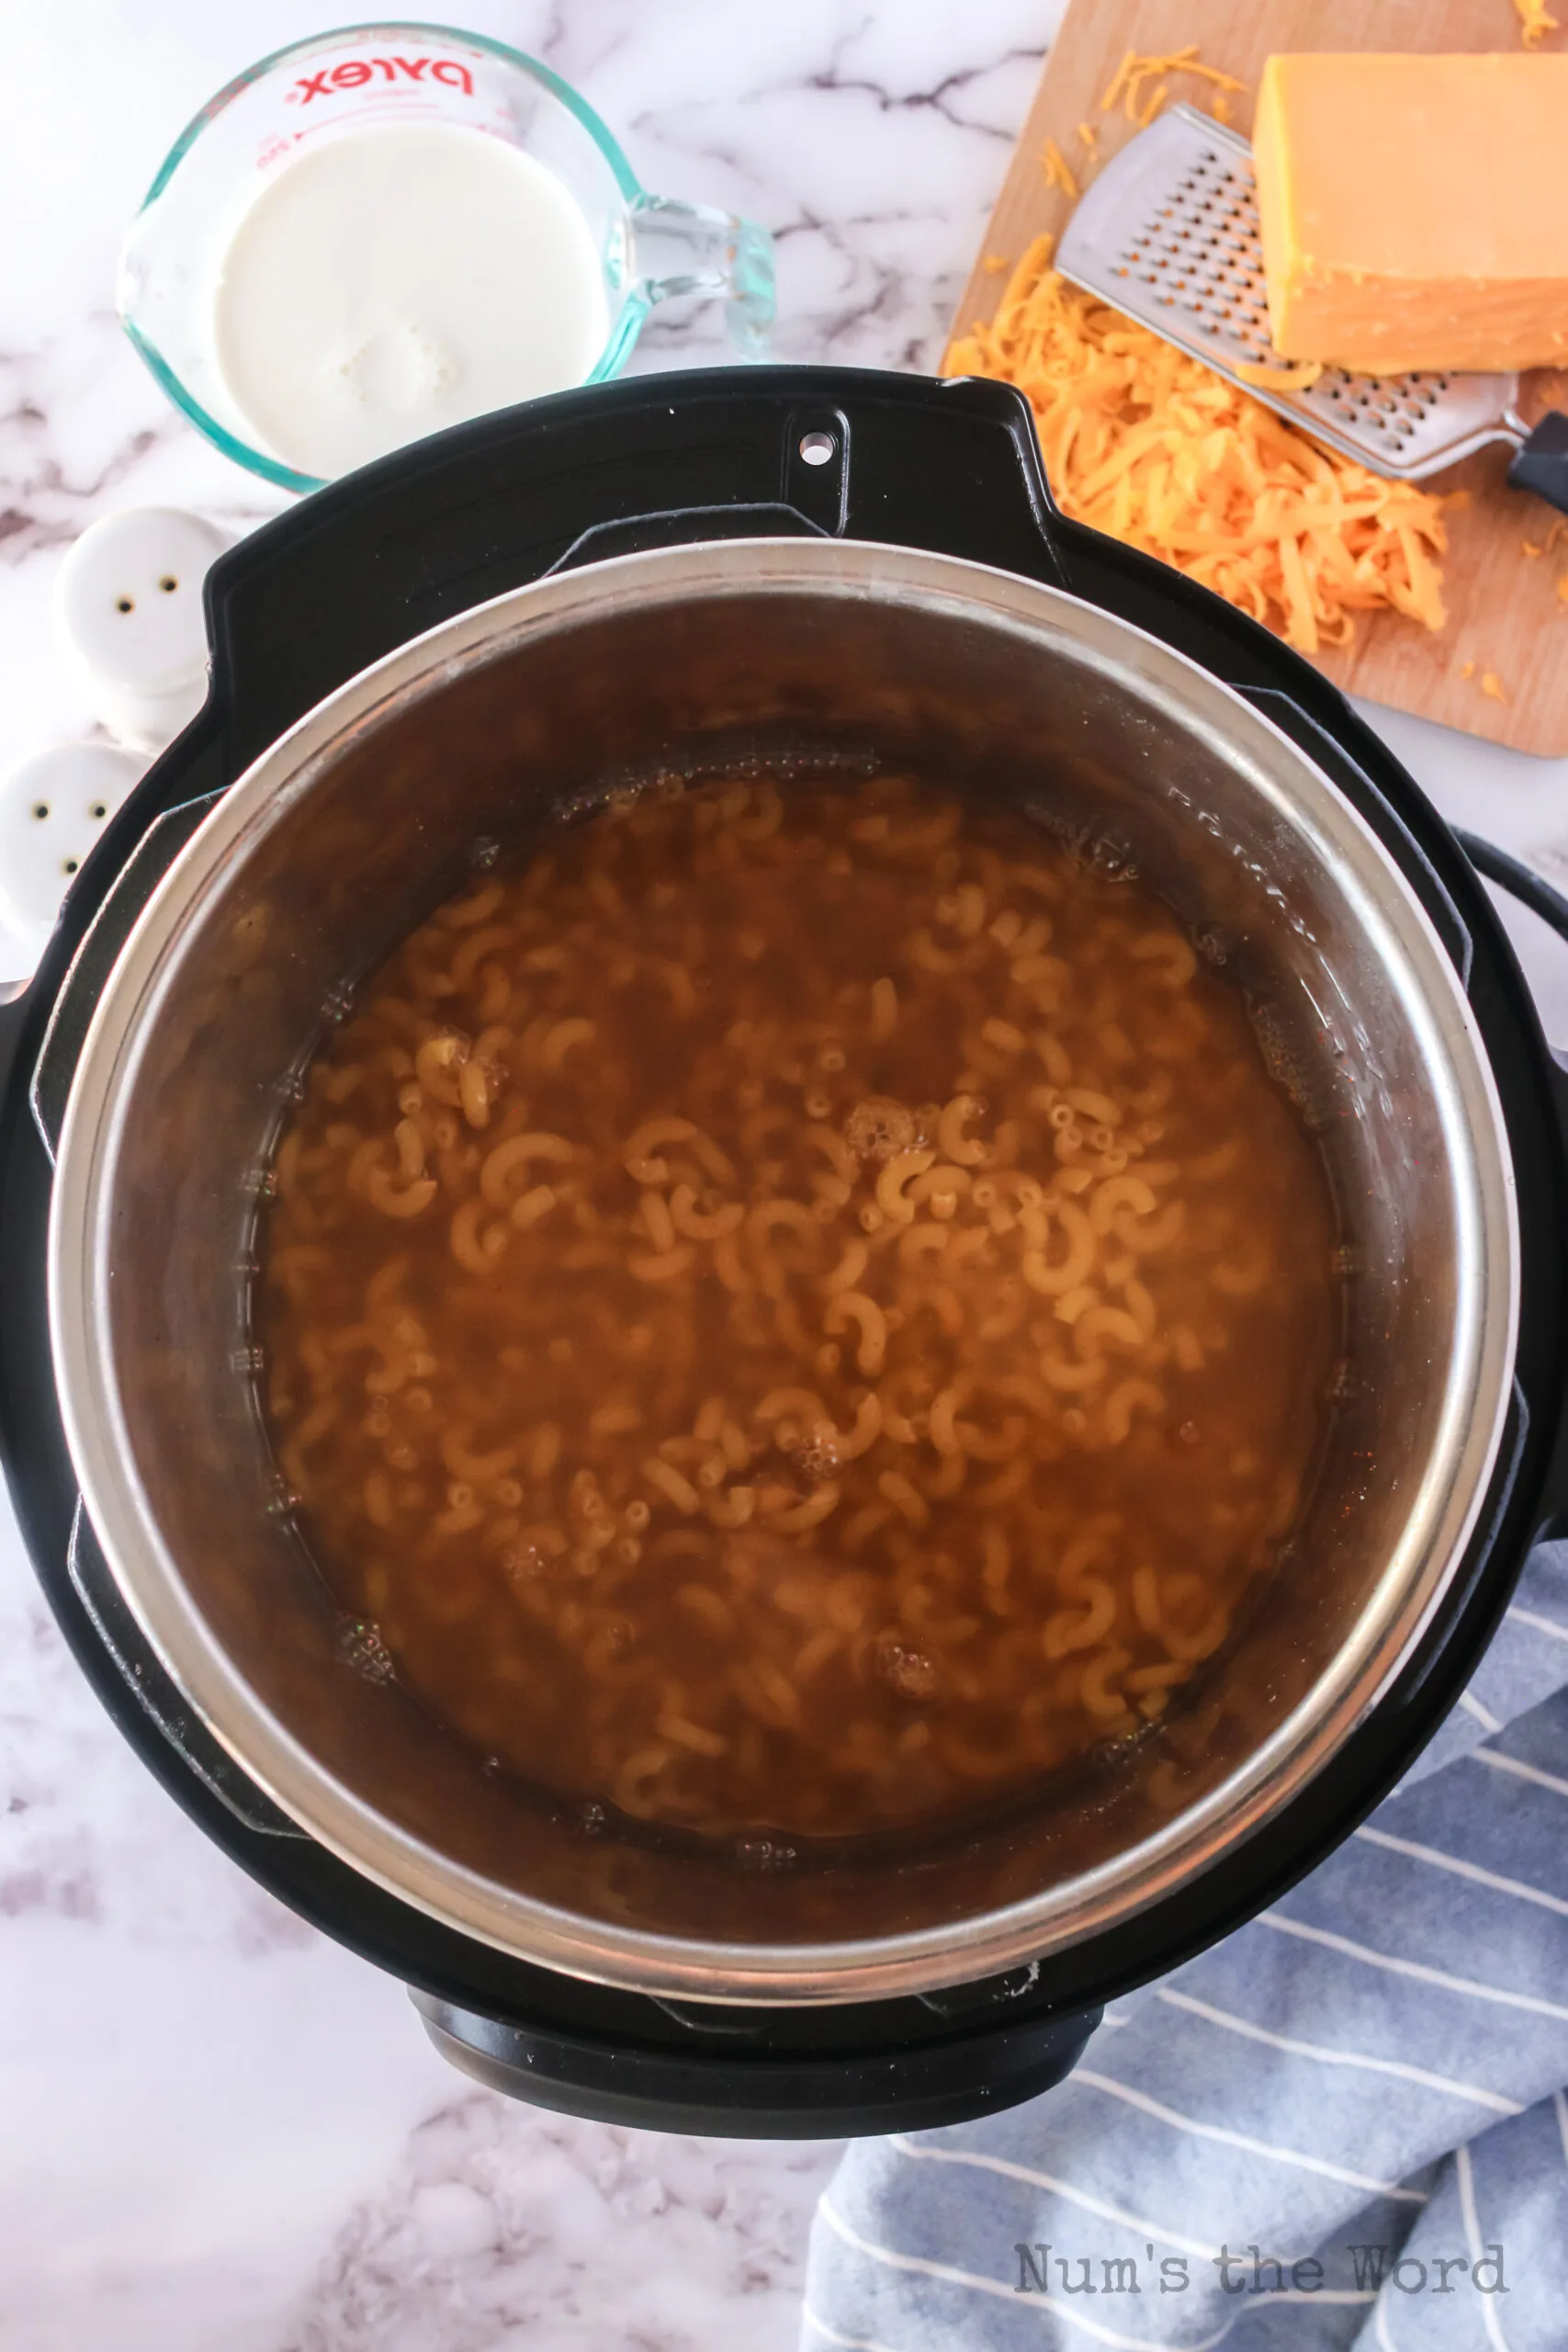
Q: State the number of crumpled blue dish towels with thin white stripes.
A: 1